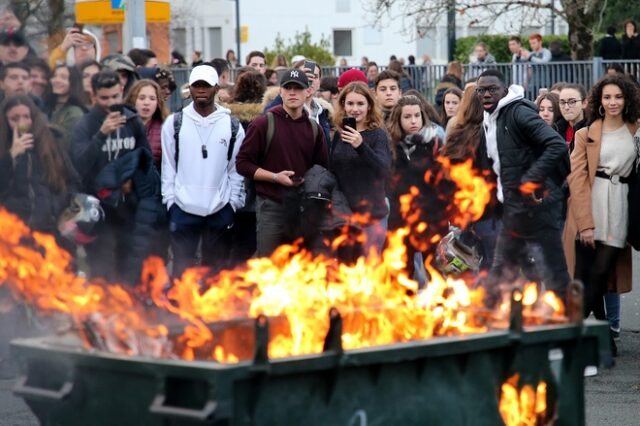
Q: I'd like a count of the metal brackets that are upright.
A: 4